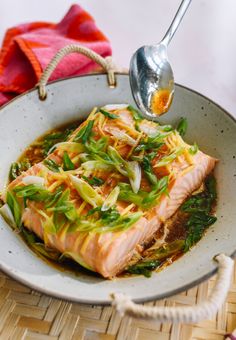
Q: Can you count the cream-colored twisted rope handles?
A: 2